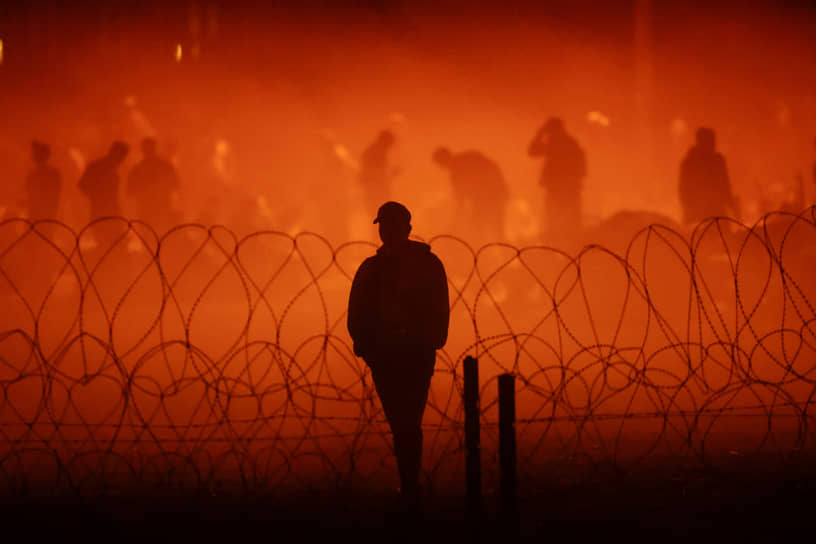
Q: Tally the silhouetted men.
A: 8